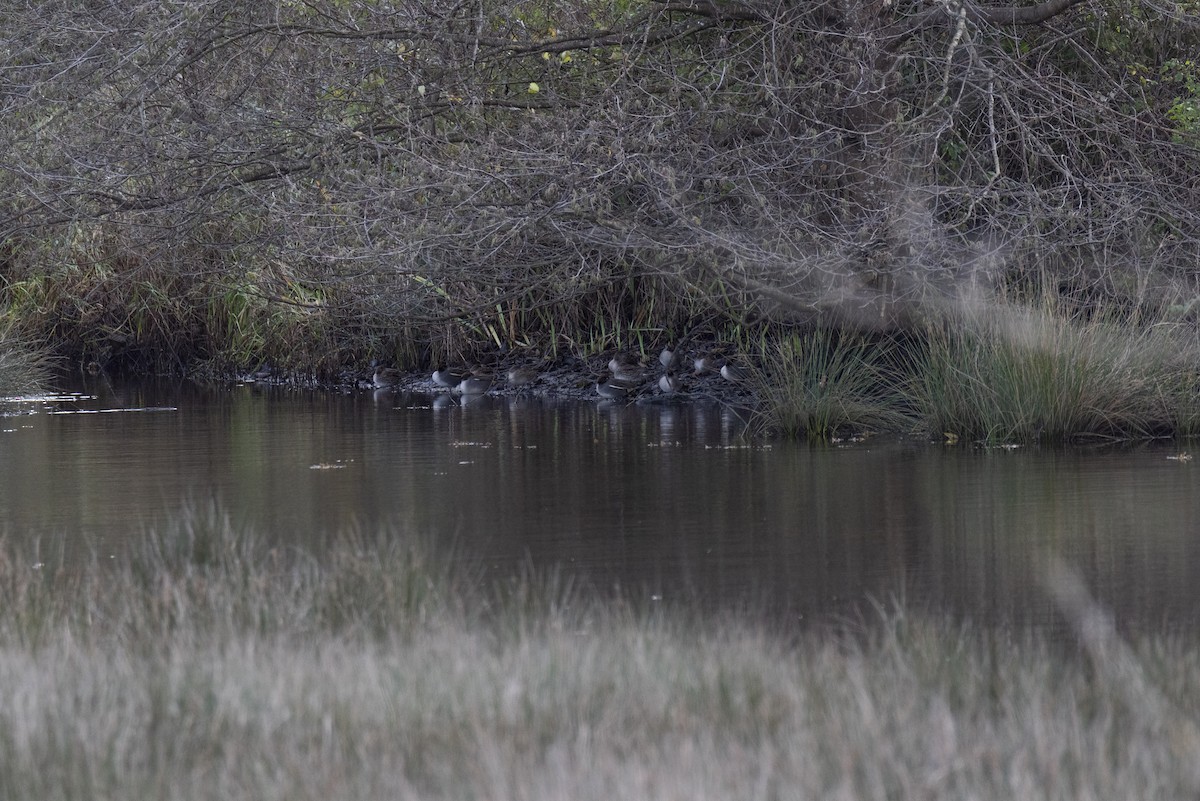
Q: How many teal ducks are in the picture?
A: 12